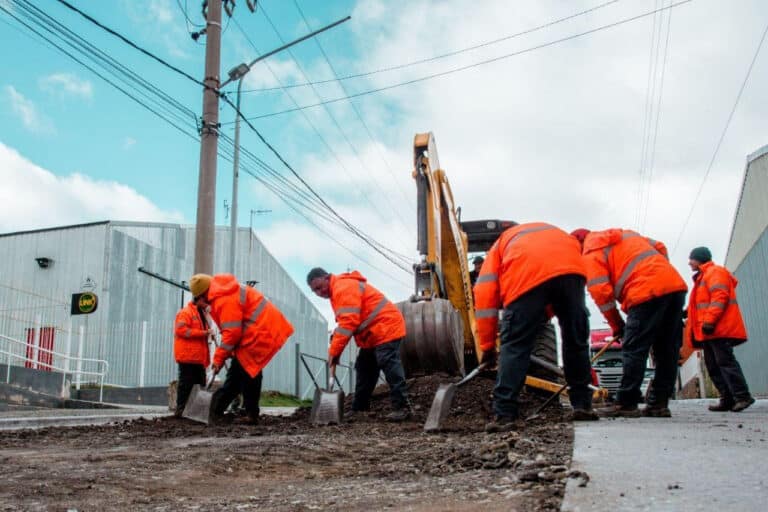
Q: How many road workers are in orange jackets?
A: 6